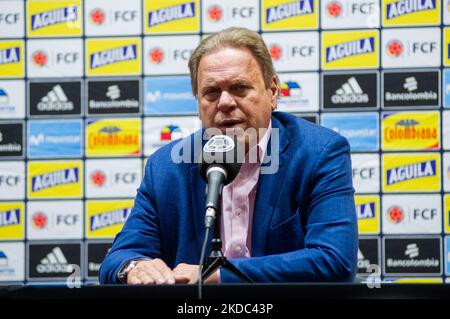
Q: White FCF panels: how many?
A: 13